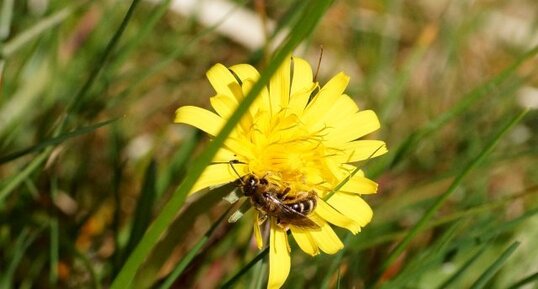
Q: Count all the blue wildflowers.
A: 0